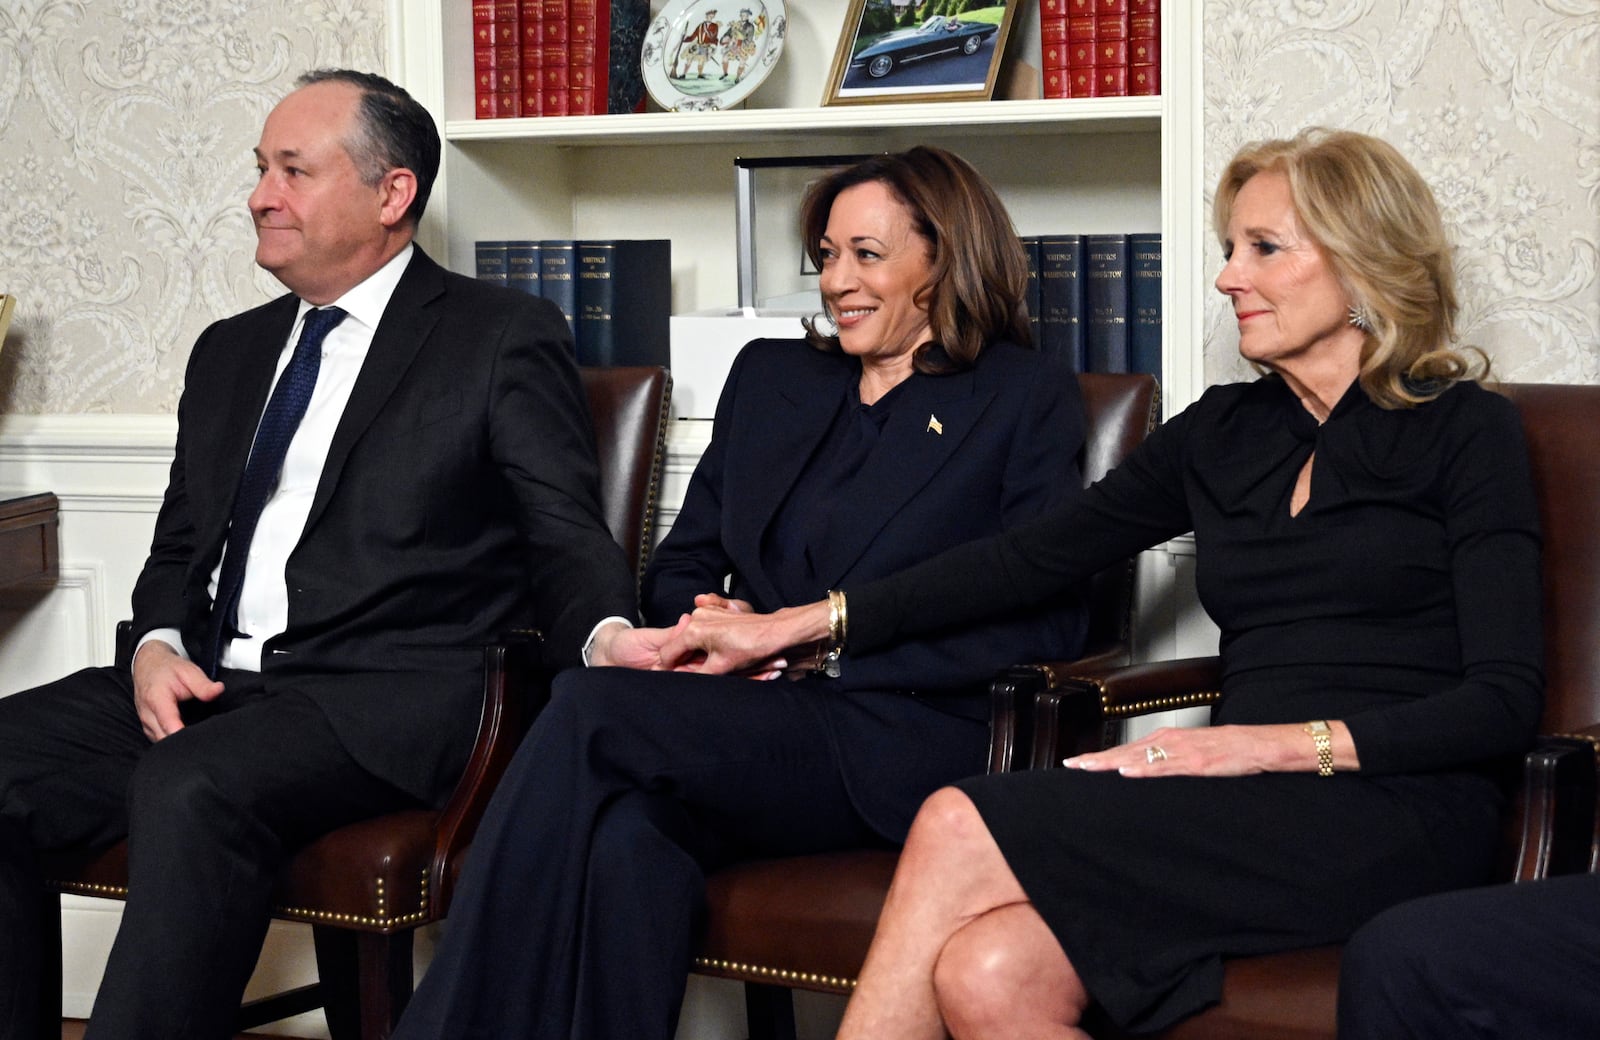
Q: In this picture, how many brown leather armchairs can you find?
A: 3